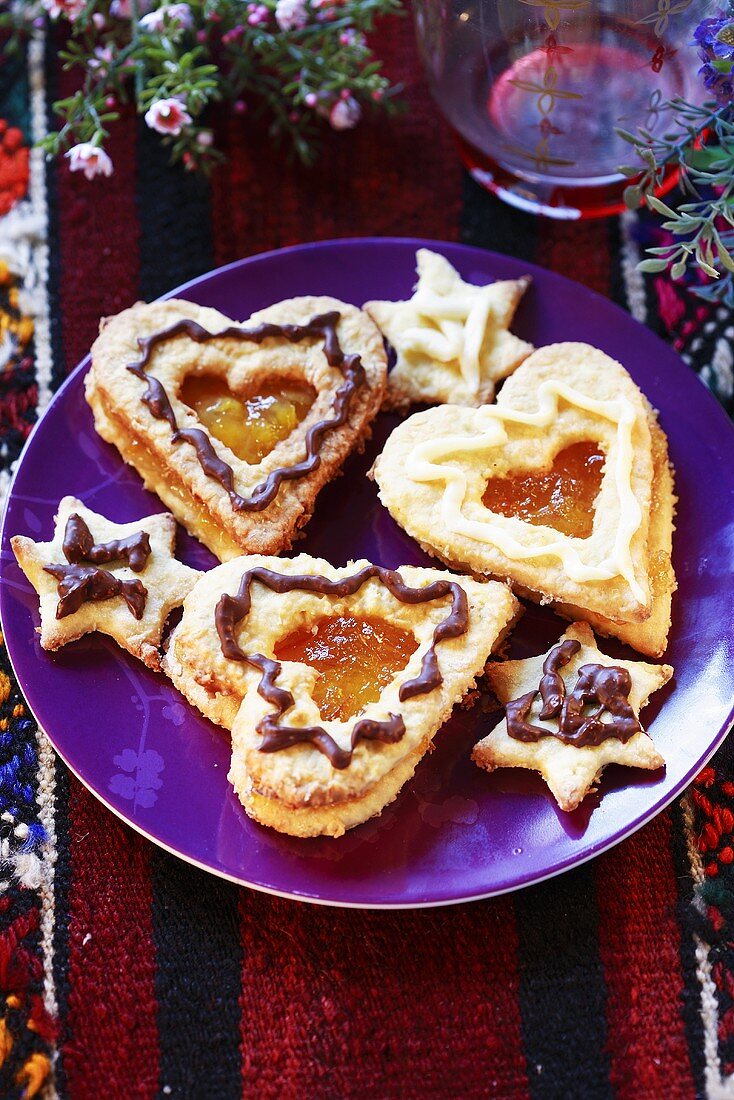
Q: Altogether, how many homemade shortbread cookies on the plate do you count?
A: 6